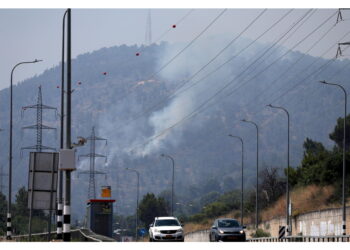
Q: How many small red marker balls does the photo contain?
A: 5